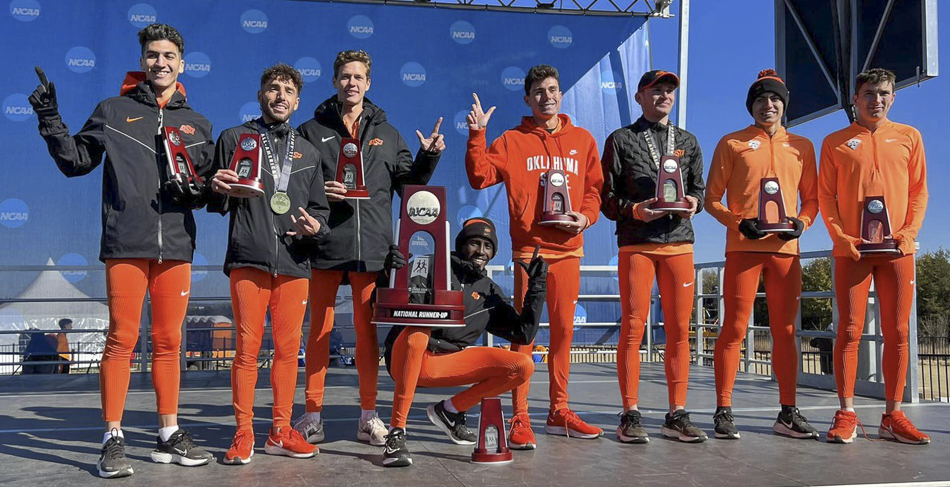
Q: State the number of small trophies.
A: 8